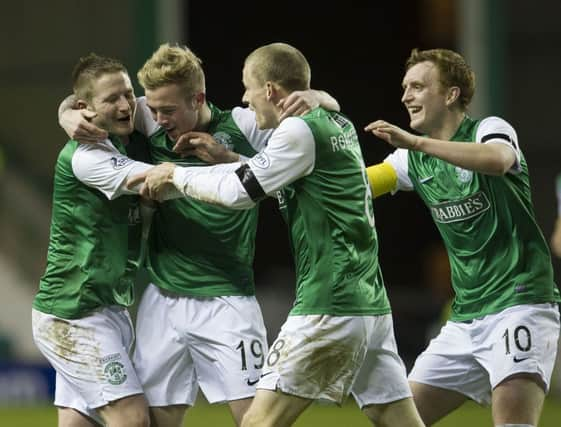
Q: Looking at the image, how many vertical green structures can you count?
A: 2